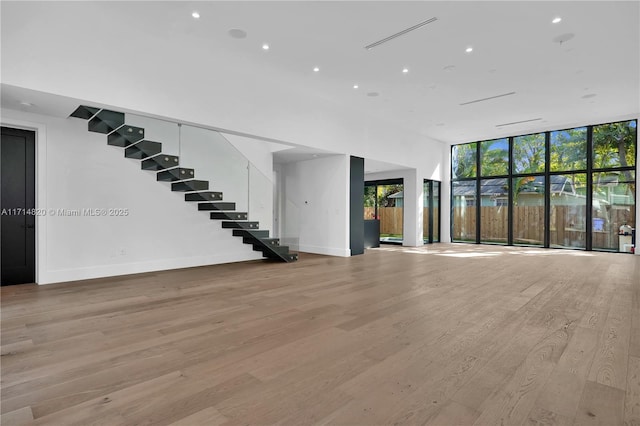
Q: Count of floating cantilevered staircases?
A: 1